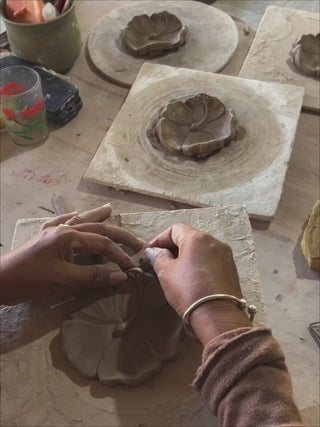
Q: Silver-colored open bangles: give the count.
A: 1